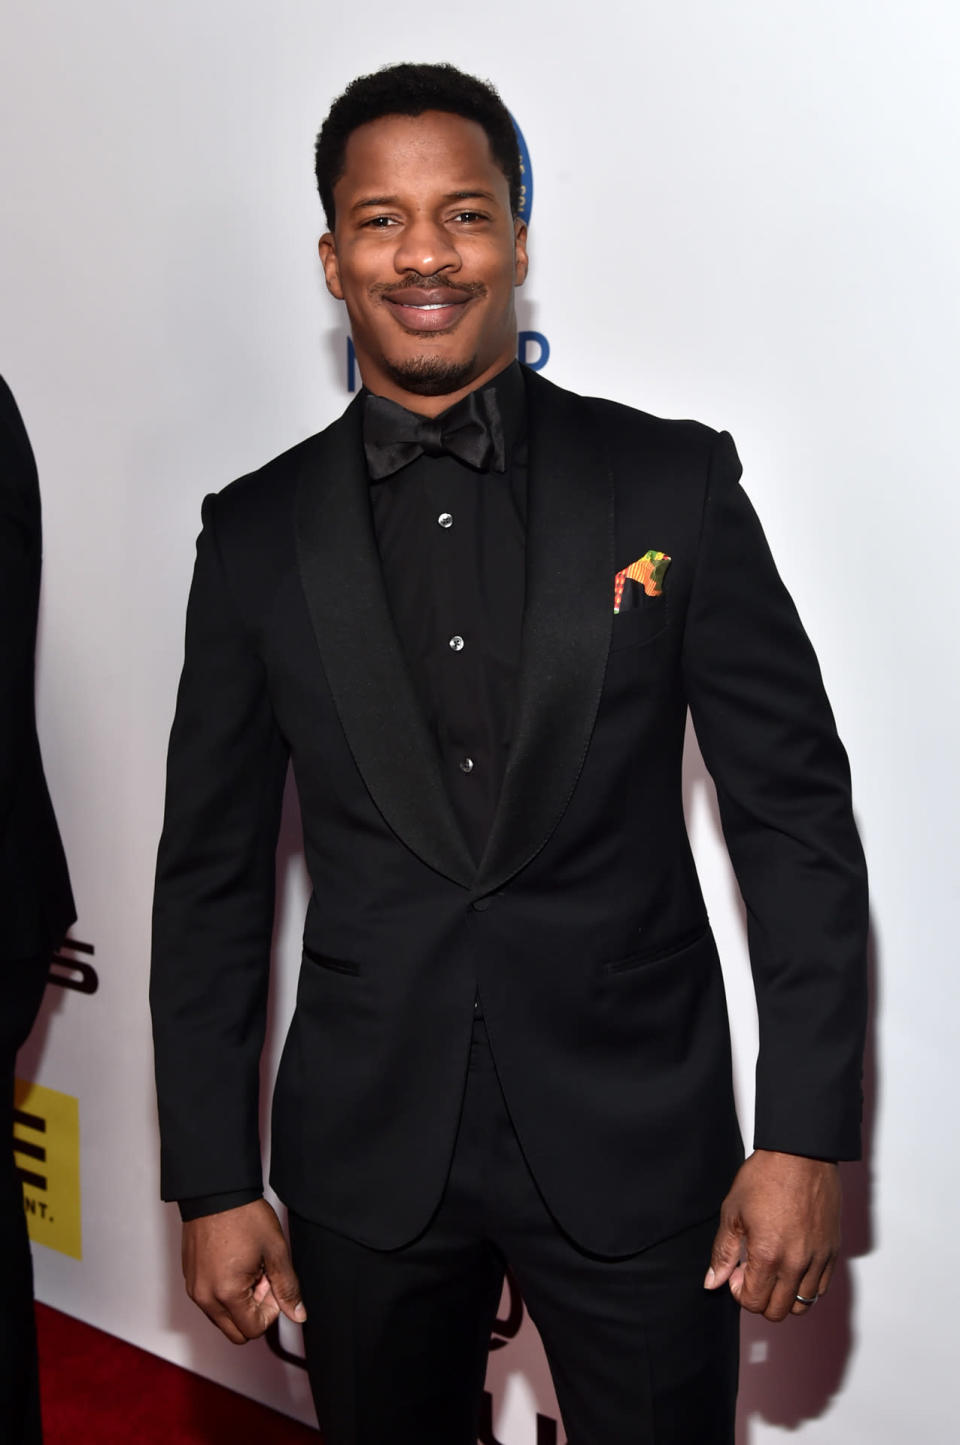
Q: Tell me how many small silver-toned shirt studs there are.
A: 3